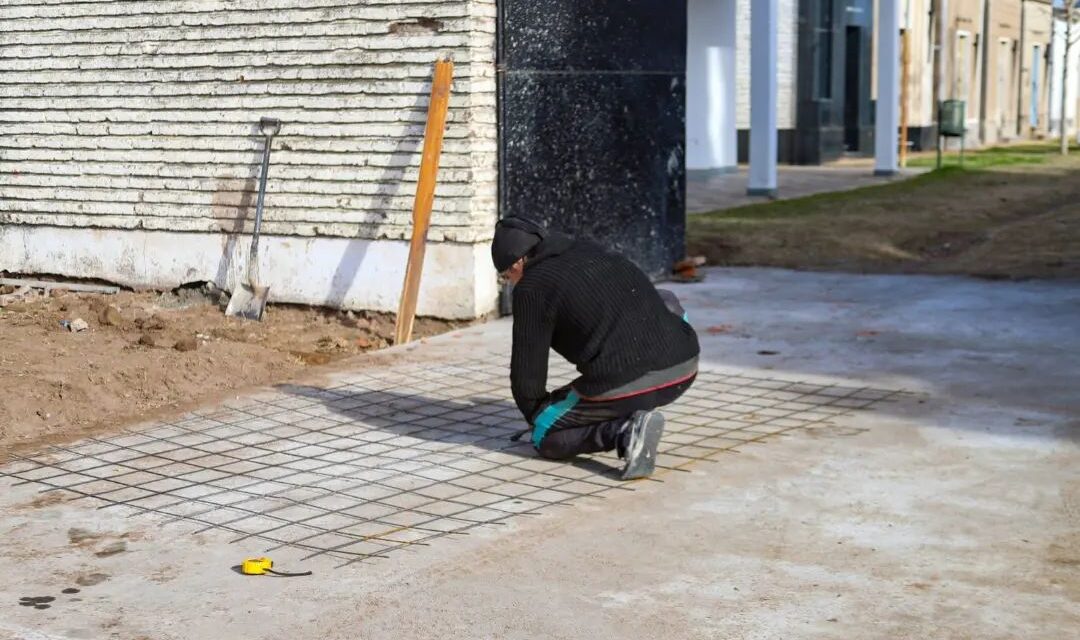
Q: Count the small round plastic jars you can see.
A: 0